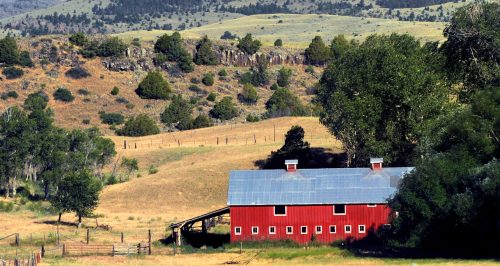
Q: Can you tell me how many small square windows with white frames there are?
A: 9